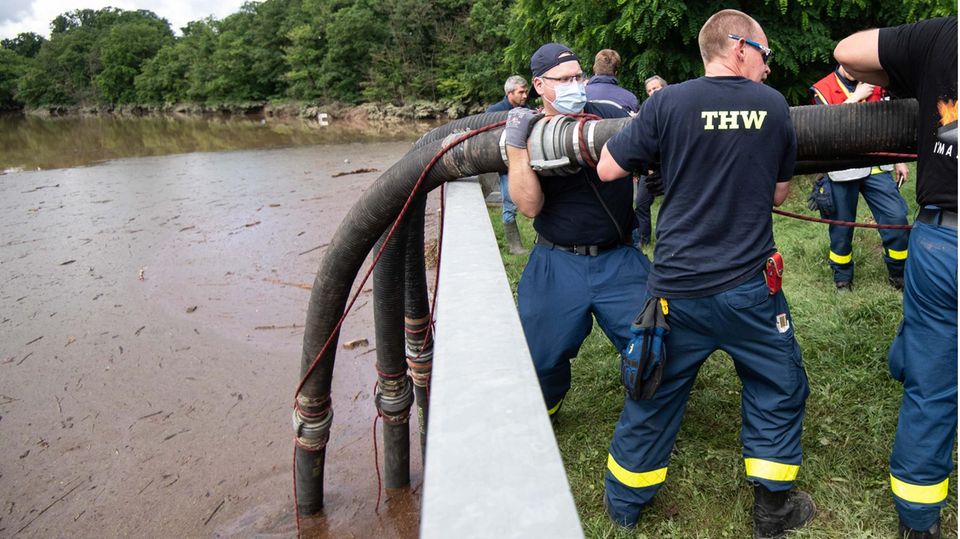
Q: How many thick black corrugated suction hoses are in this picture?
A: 3